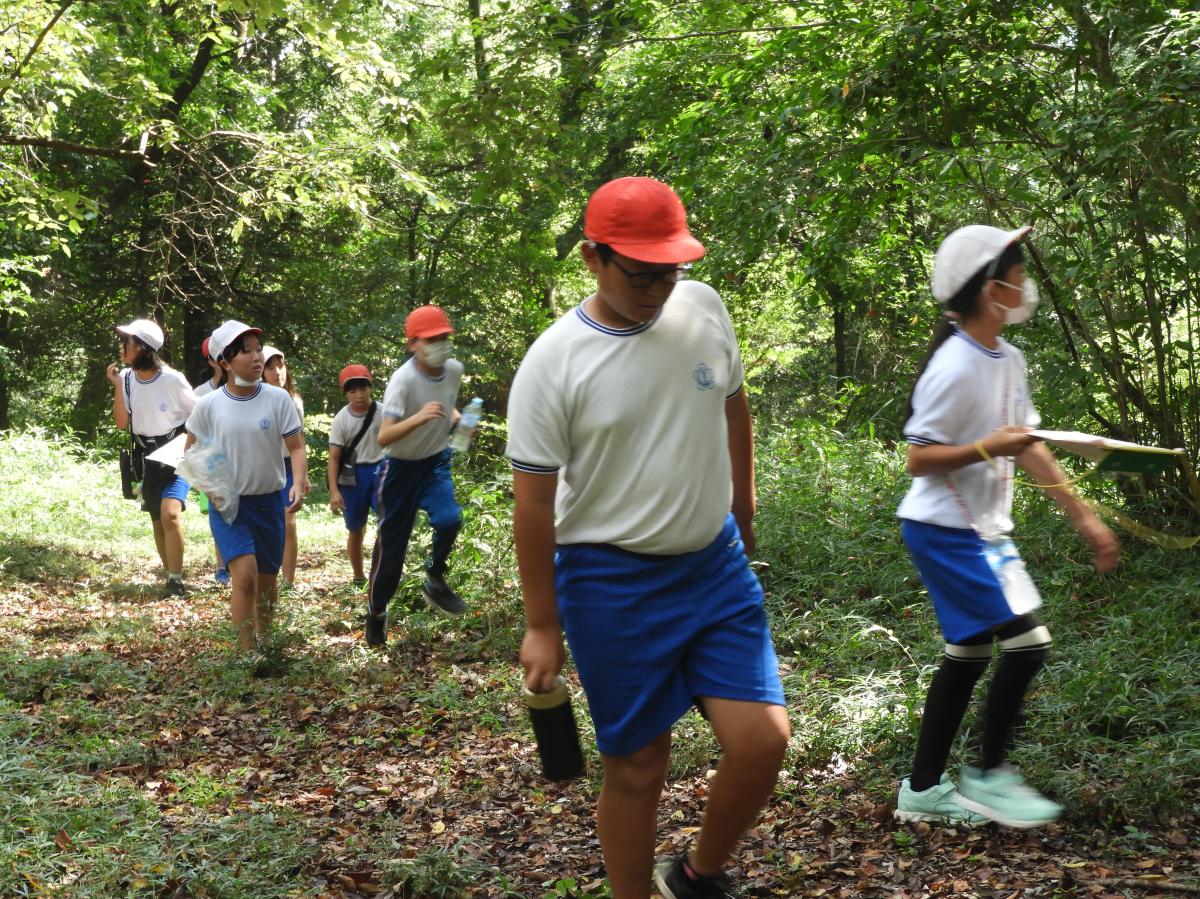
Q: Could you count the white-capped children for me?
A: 4